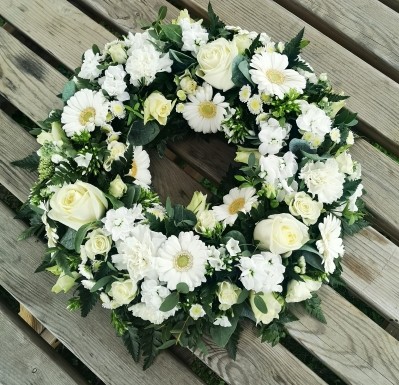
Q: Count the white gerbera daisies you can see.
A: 7